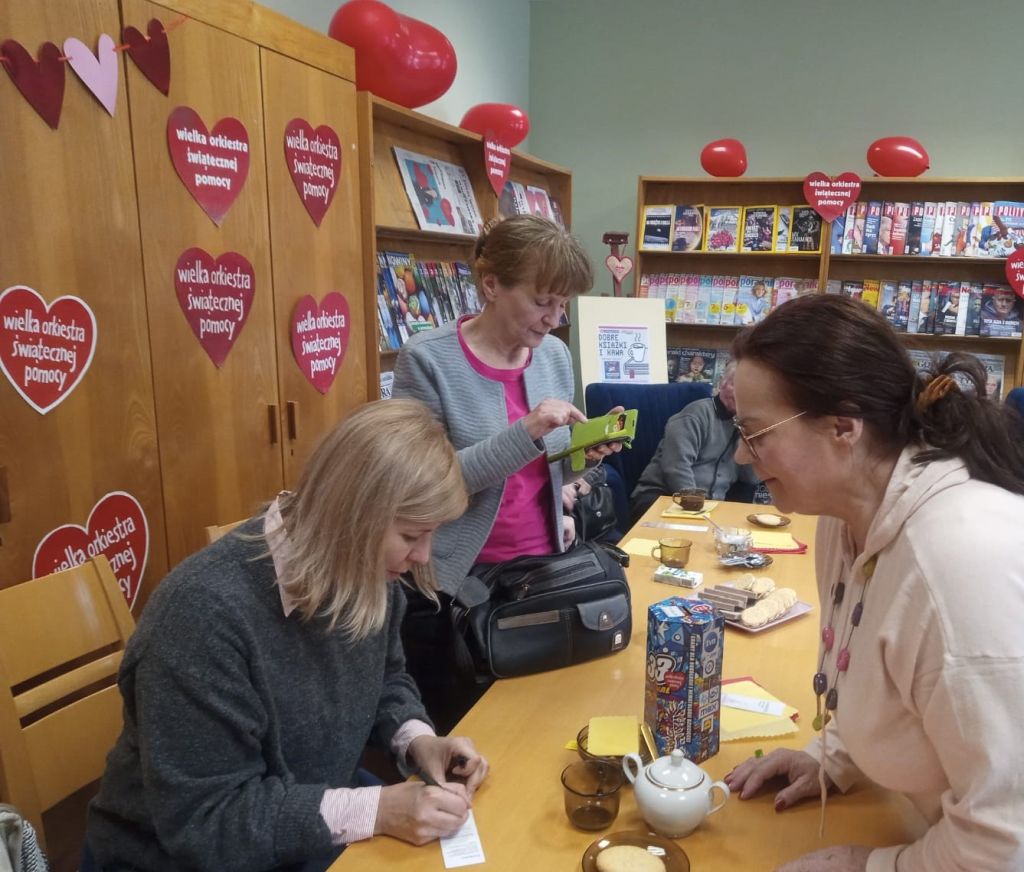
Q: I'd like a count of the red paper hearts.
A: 11